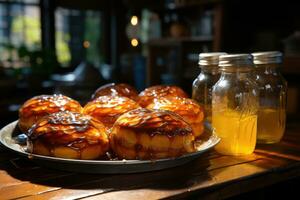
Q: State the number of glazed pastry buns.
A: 7